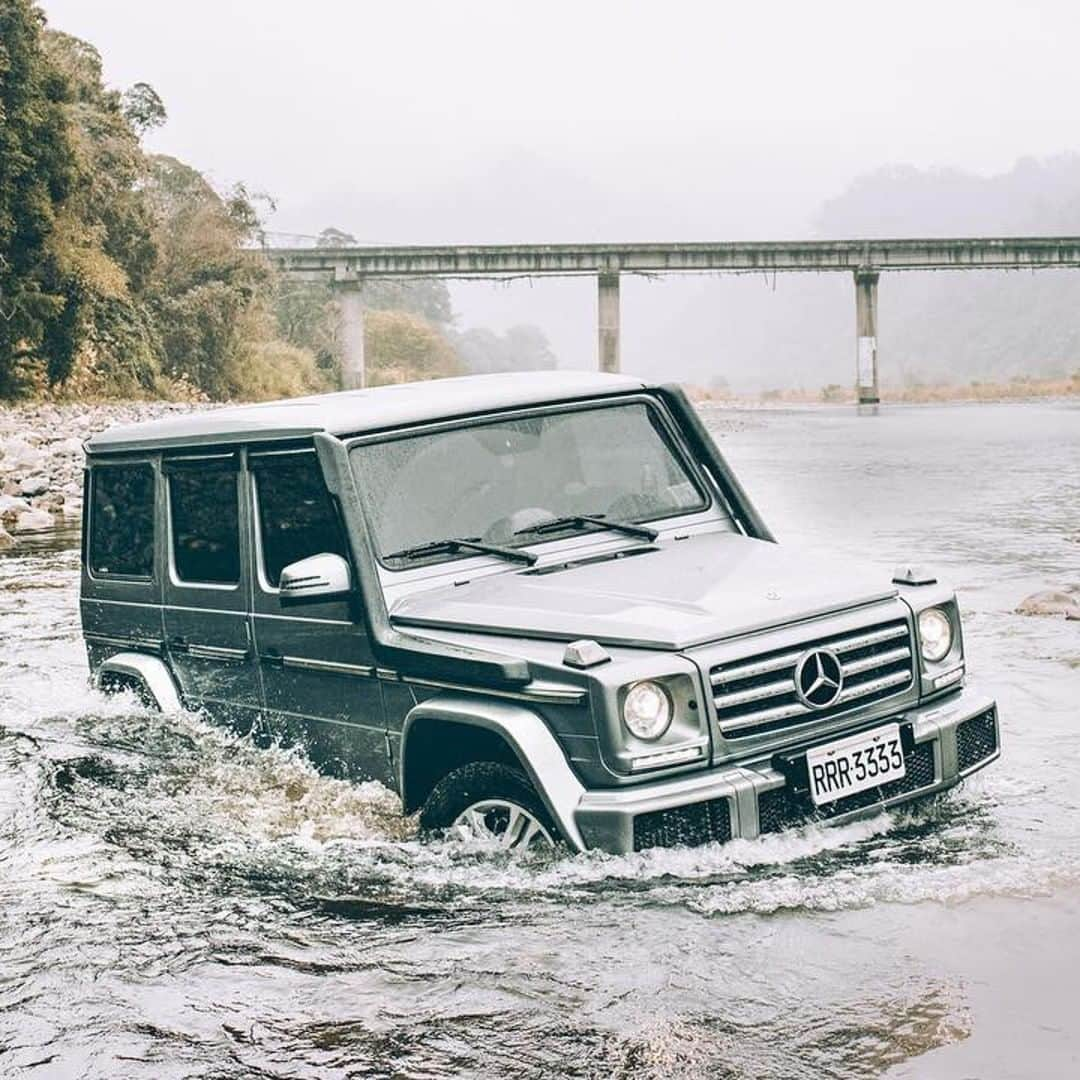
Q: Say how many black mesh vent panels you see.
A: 3